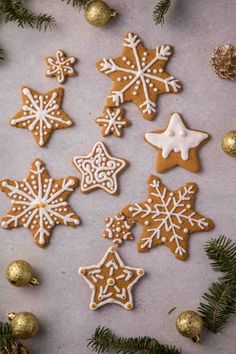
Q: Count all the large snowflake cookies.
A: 3